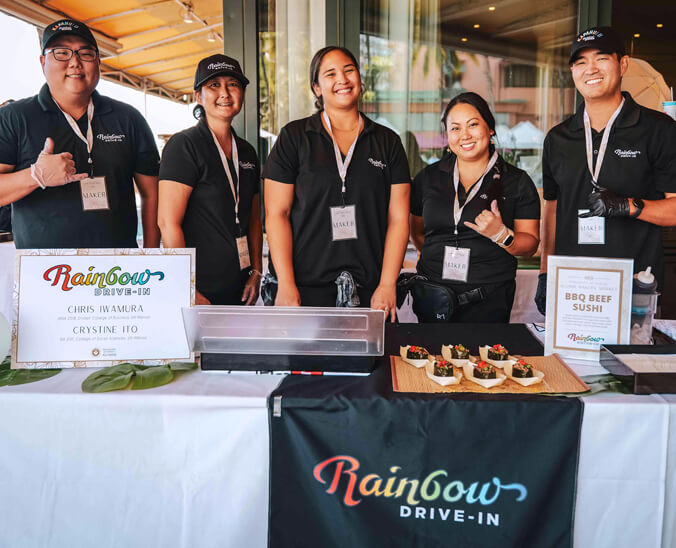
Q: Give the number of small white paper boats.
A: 6